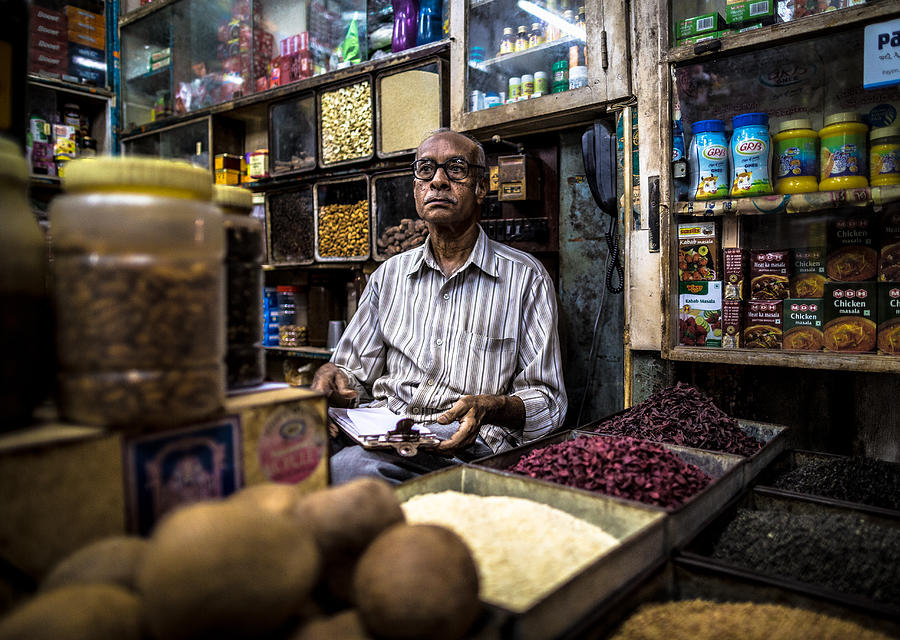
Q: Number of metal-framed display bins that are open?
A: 6